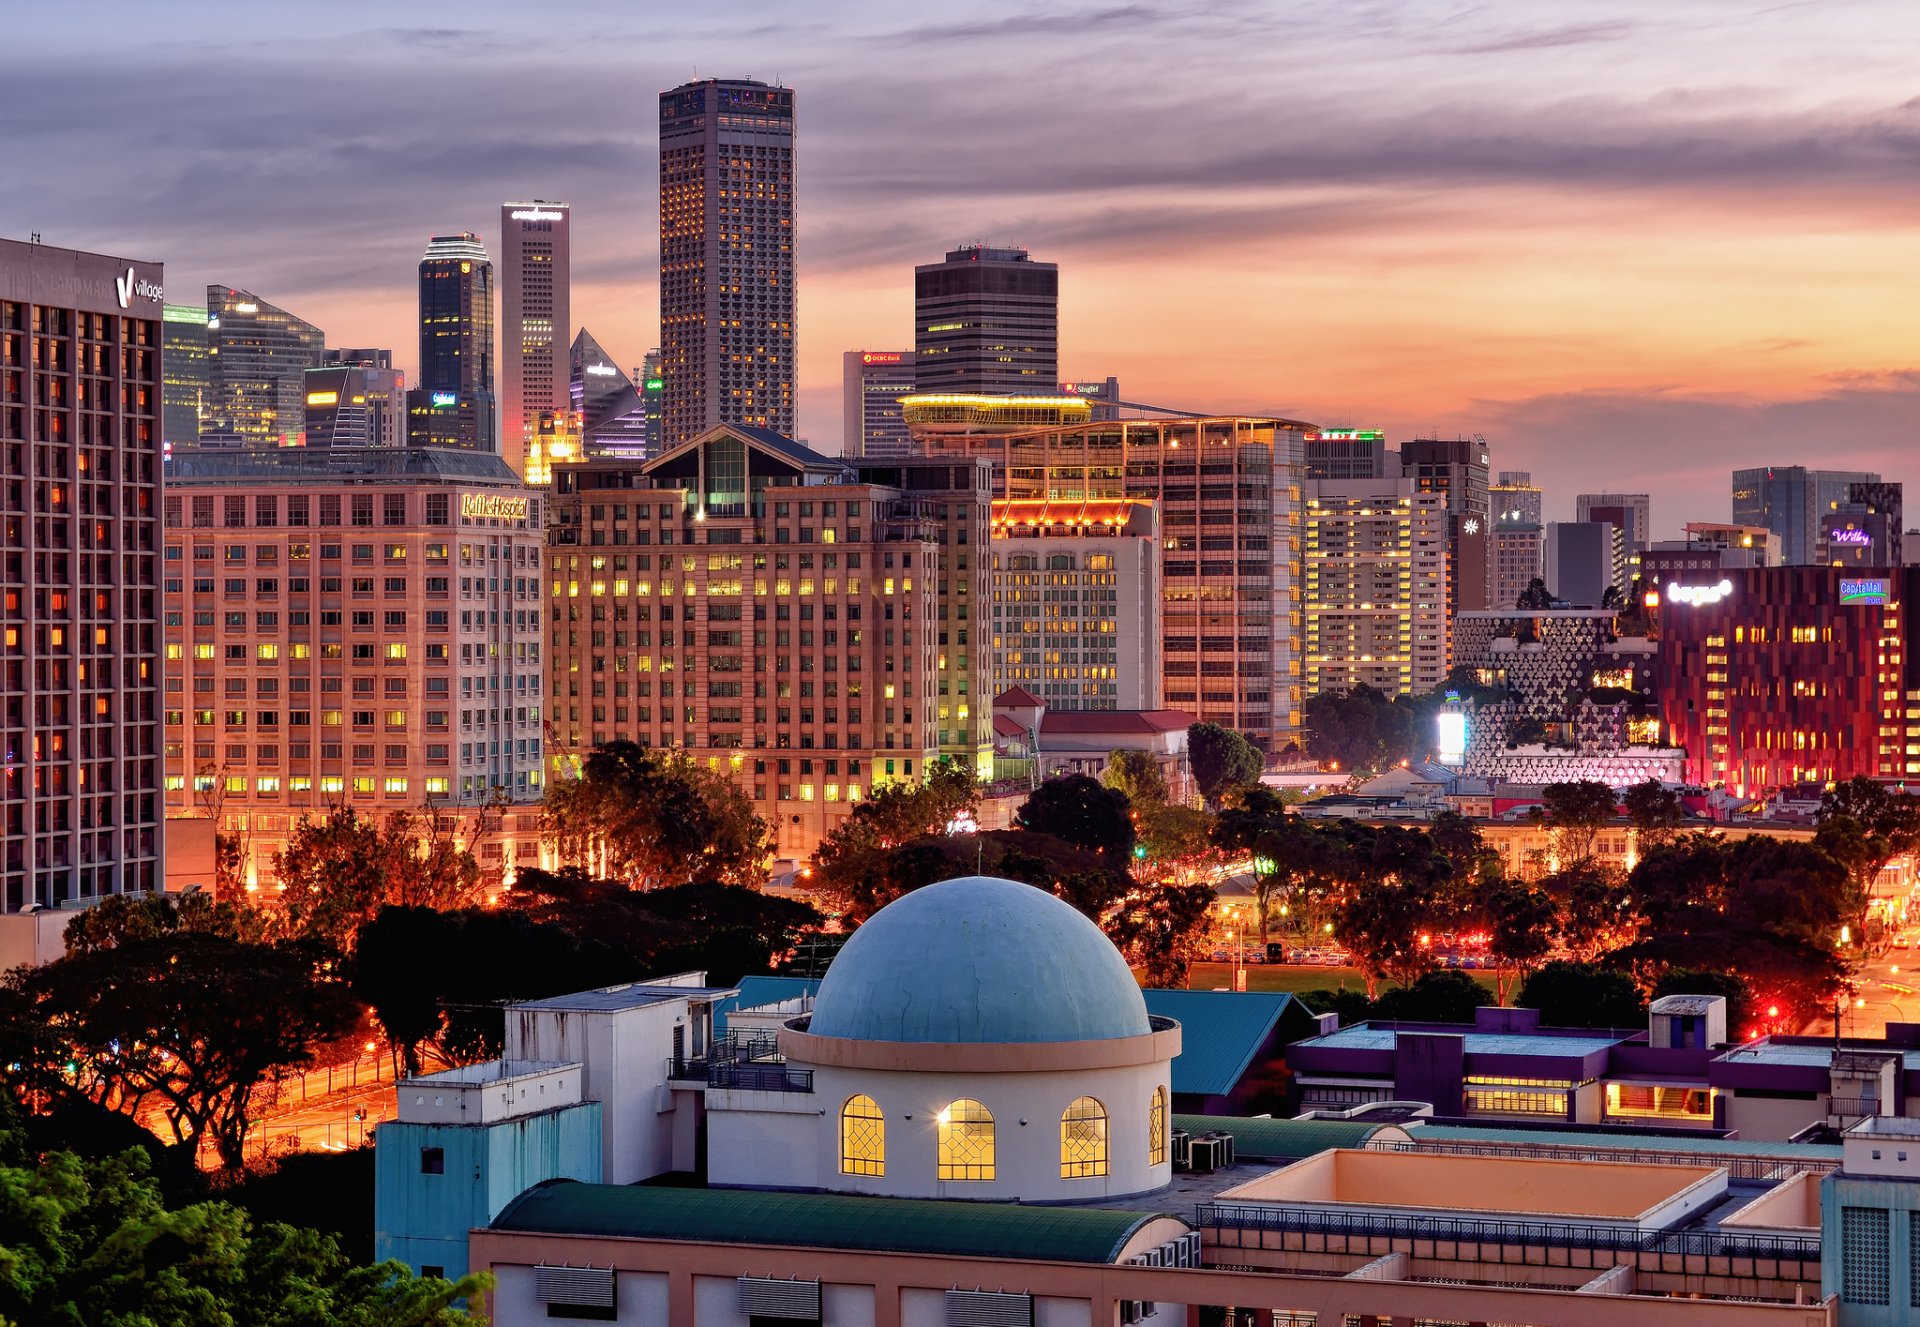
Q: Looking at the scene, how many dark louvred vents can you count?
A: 3